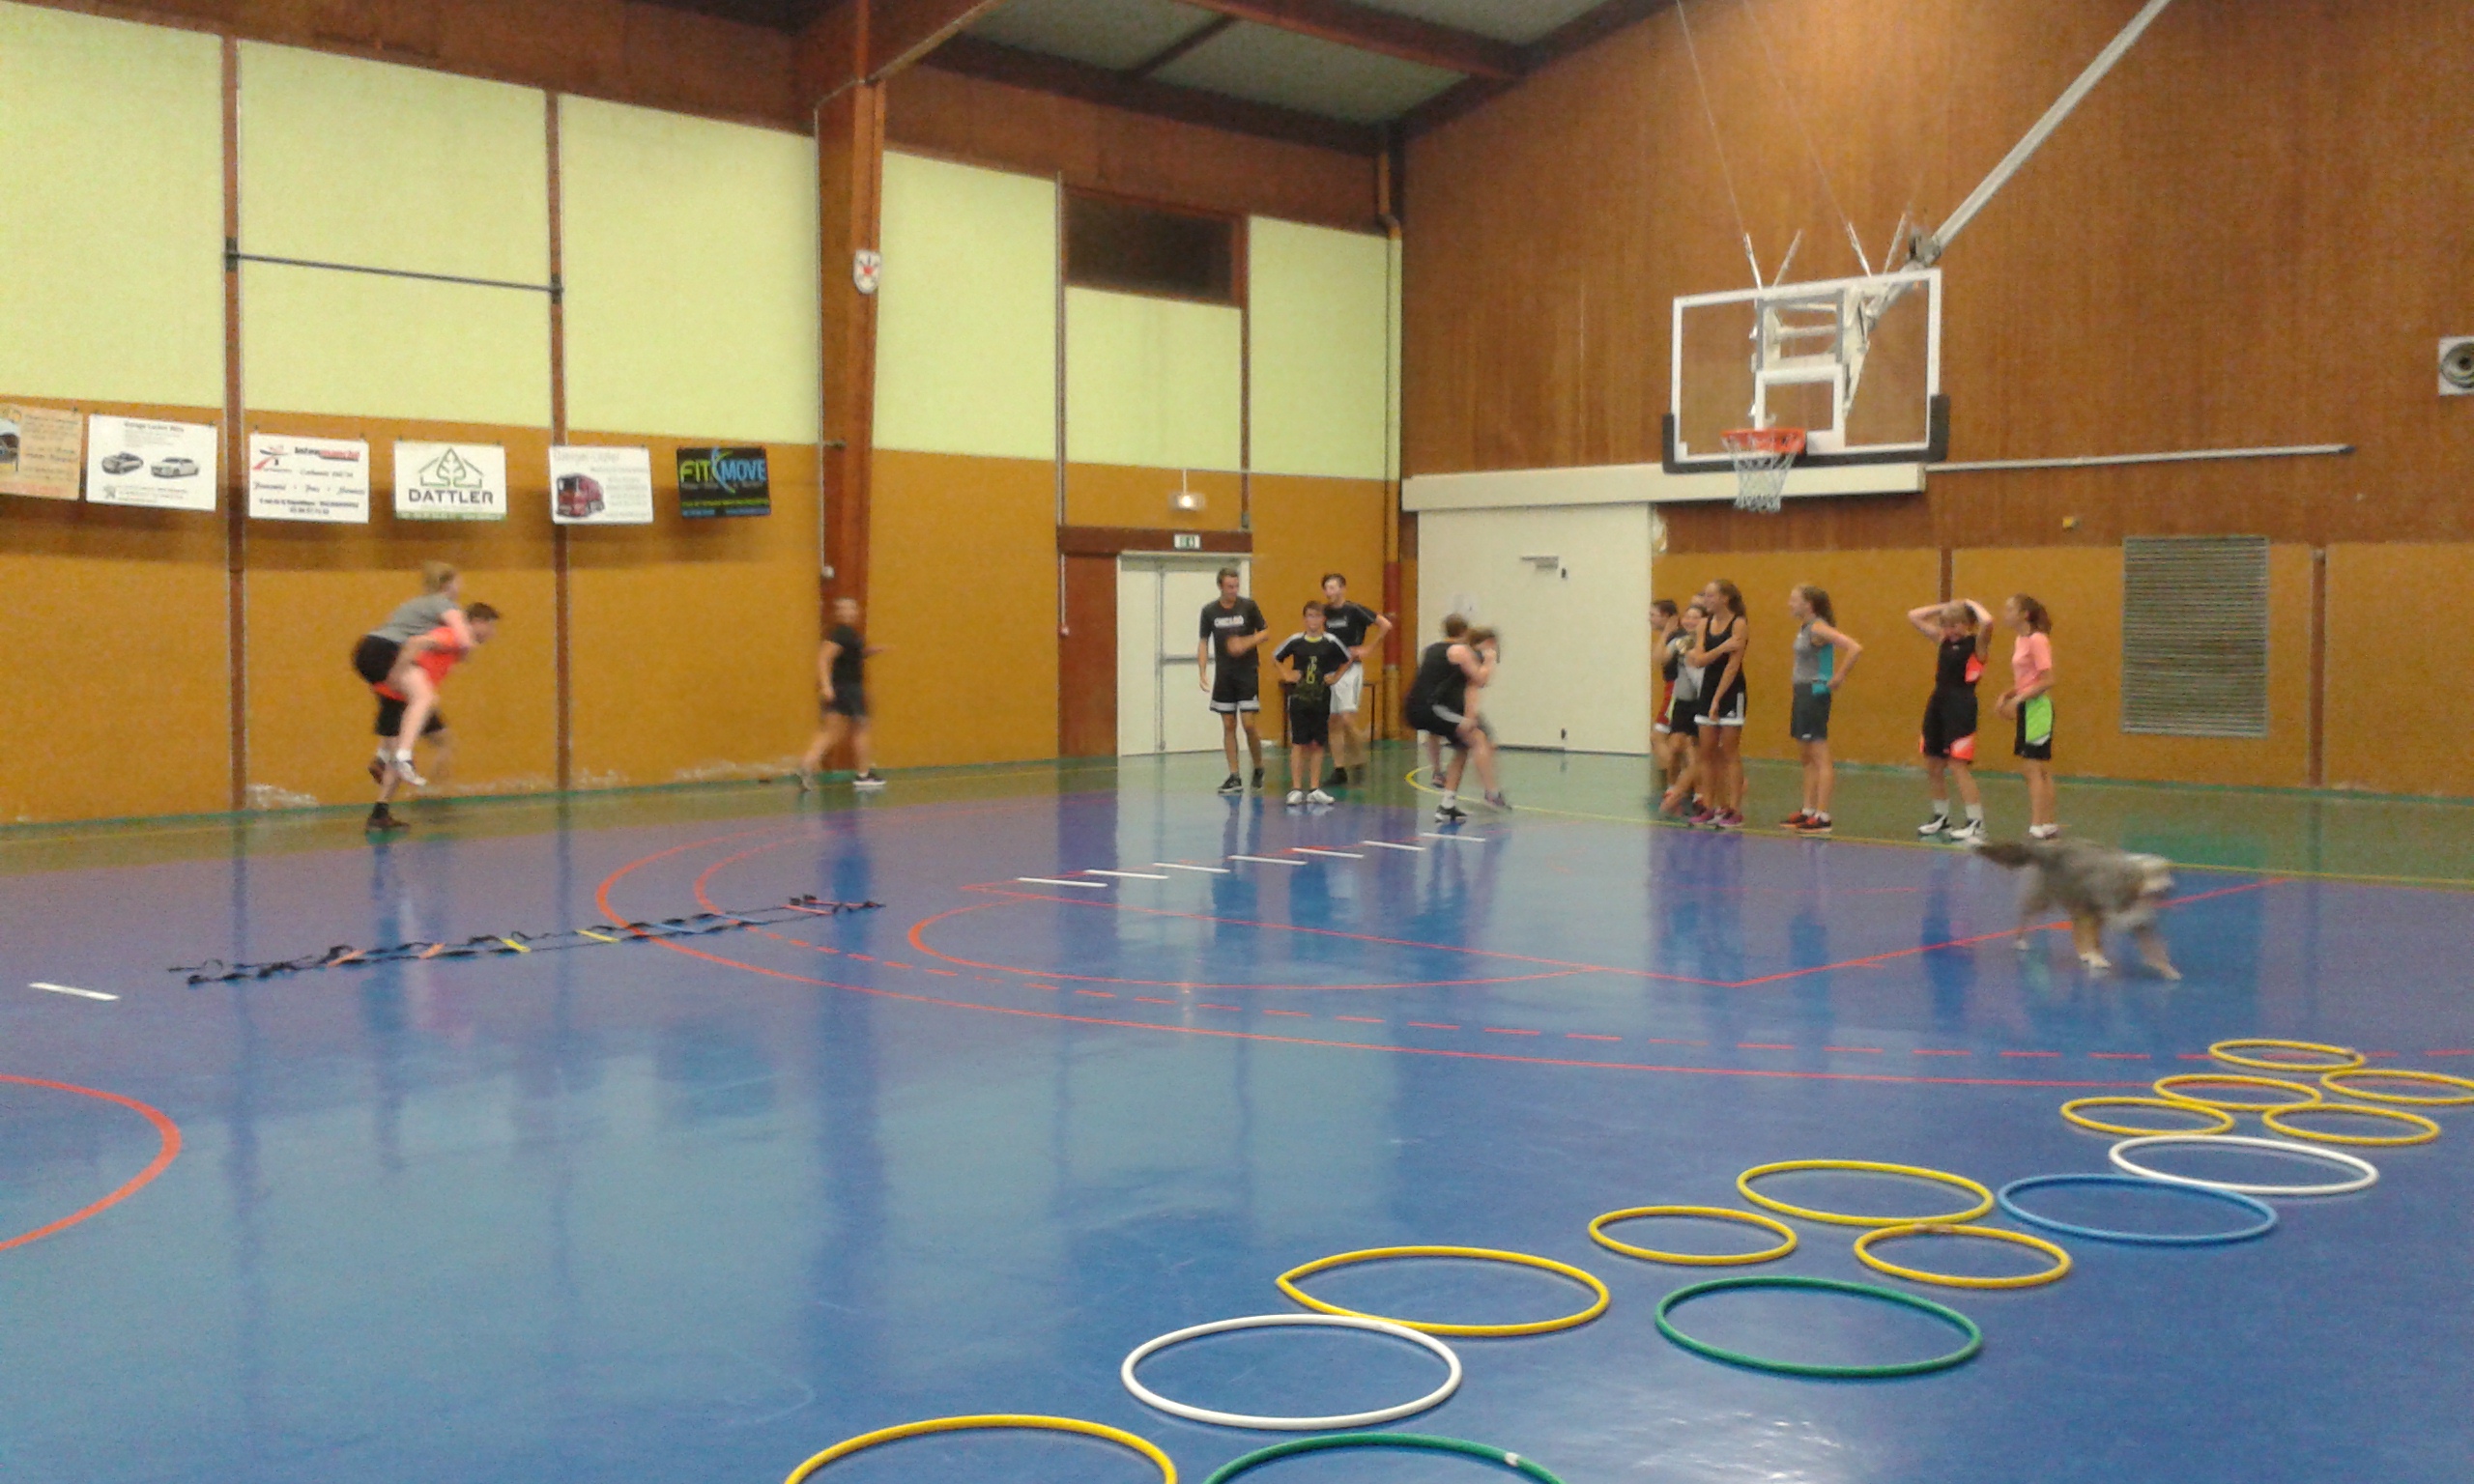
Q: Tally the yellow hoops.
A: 10